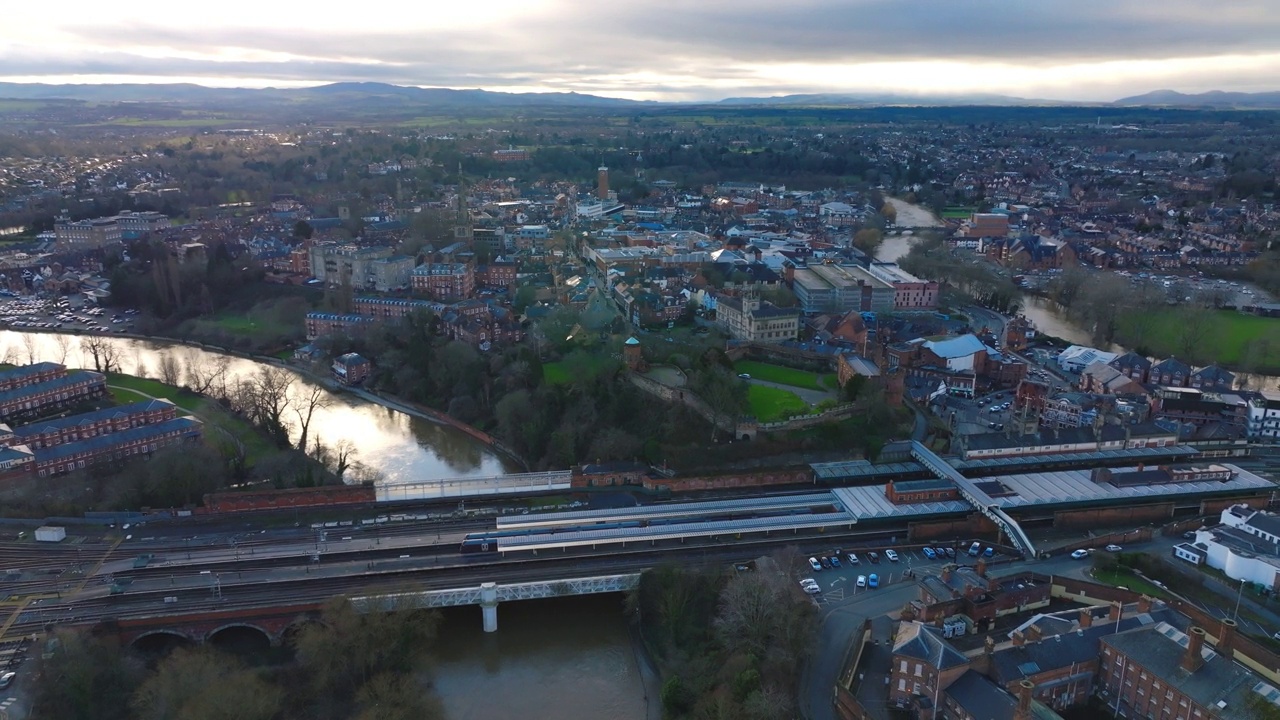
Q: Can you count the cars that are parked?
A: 15